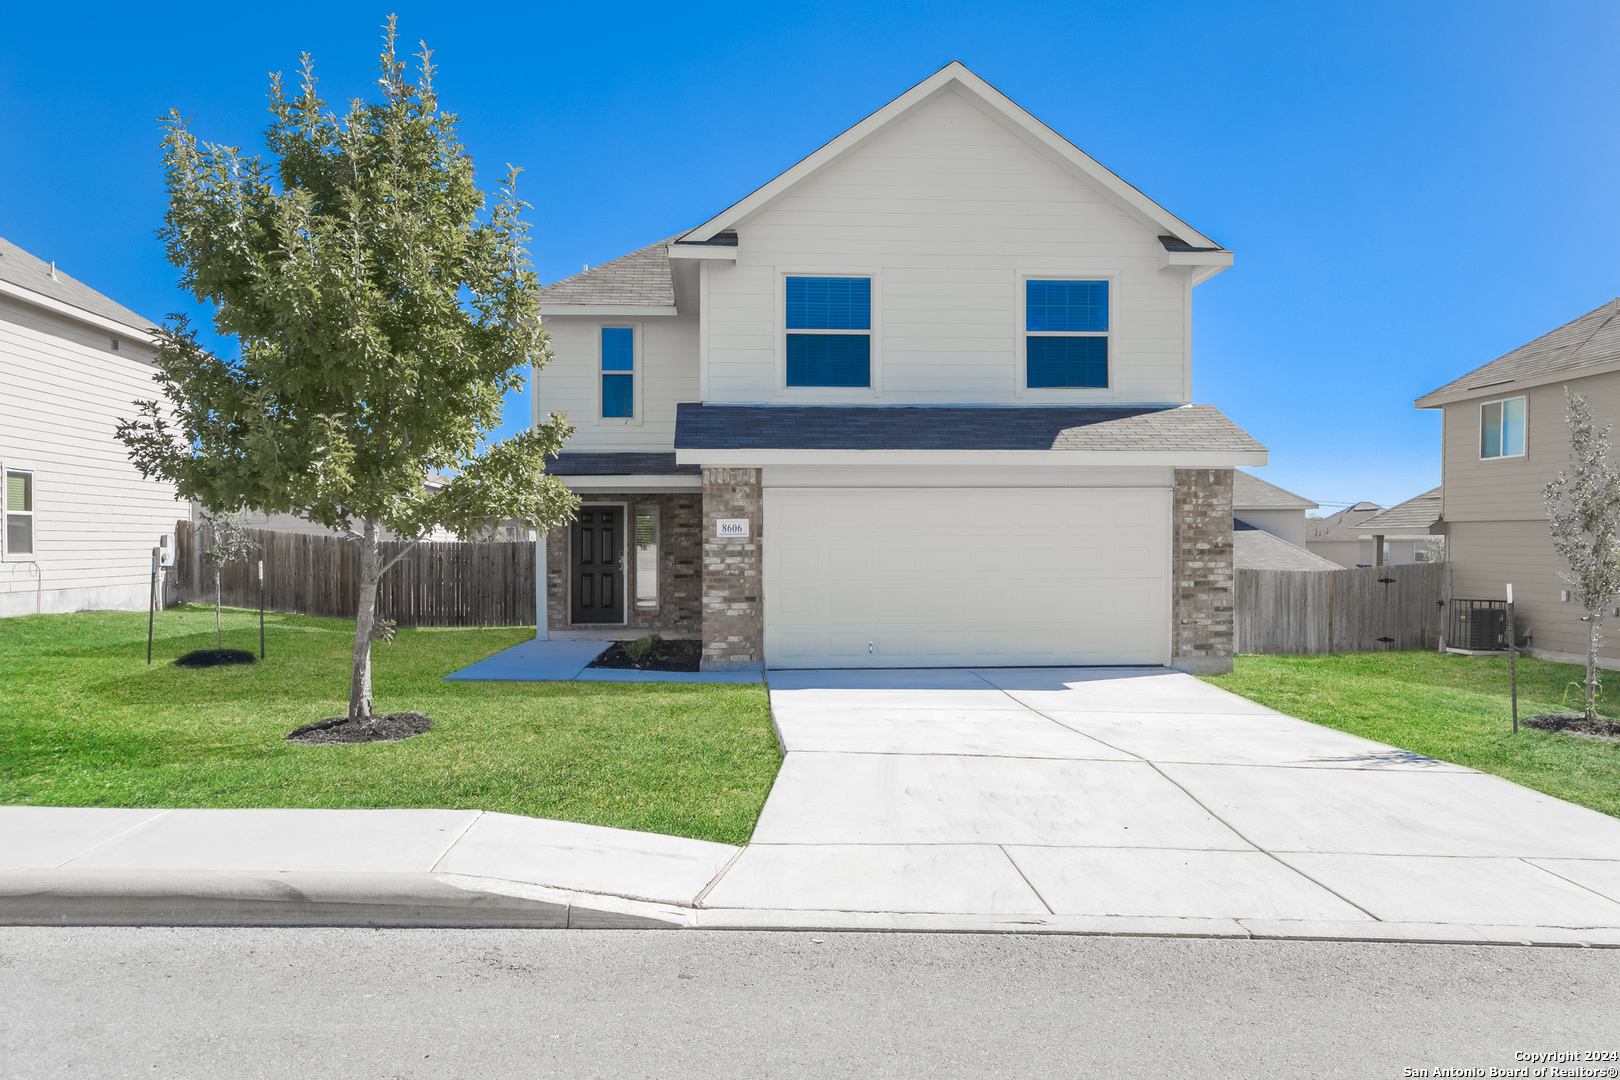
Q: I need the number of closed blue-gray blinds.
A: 3